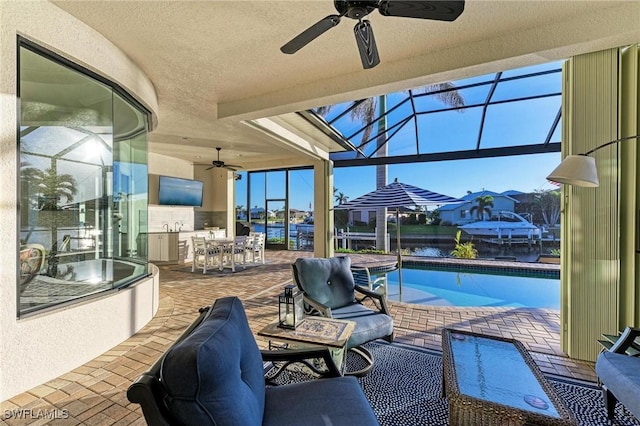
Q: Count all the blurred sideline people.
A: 0